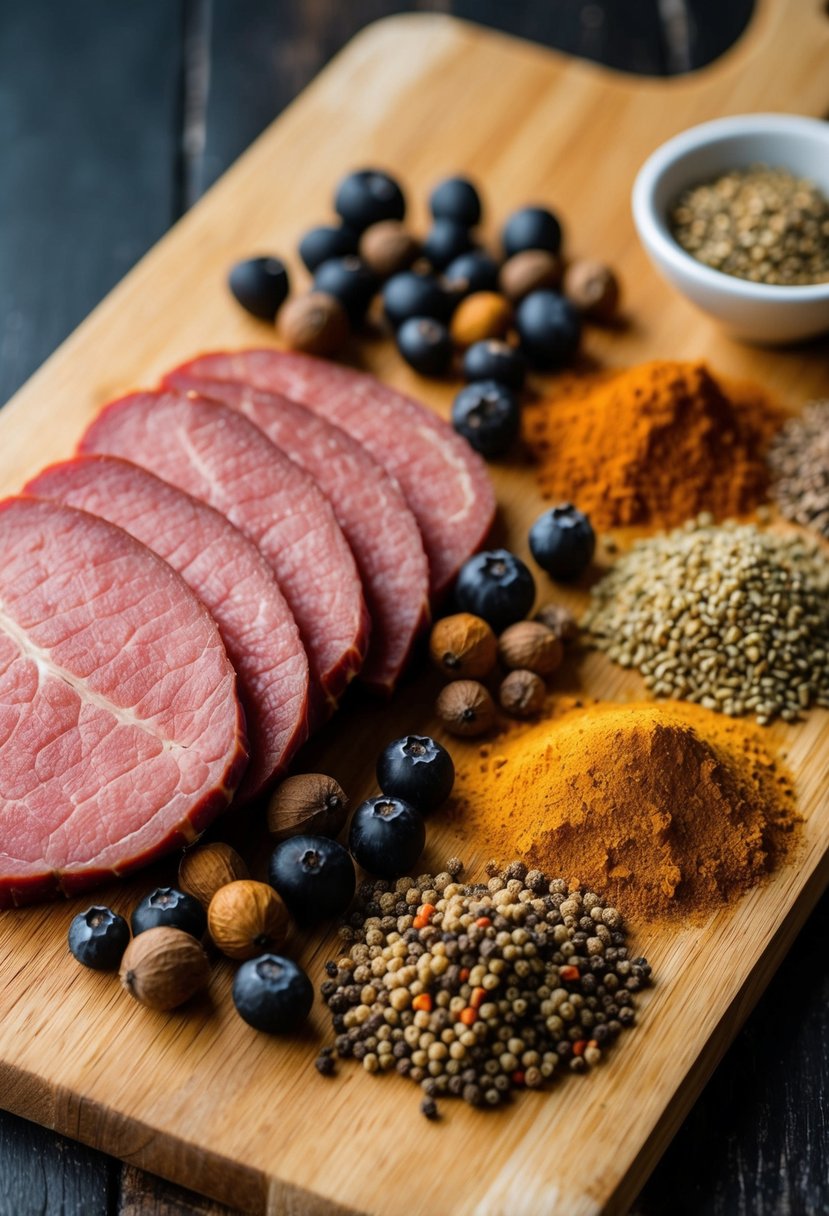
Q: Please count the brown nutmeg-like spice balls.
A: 14